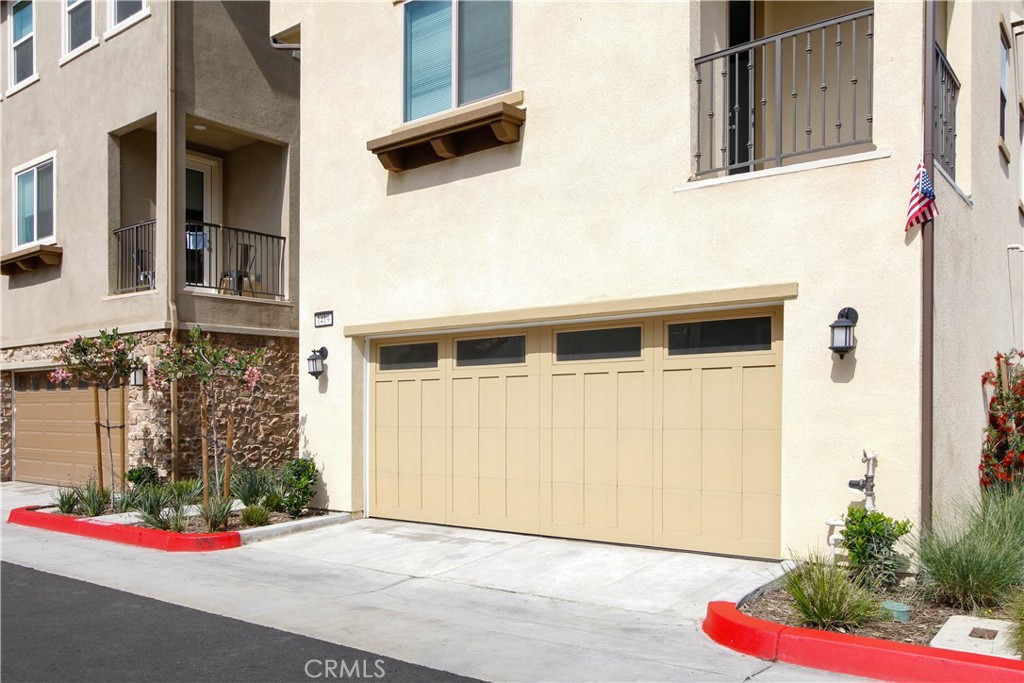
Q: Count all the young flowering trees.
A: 2